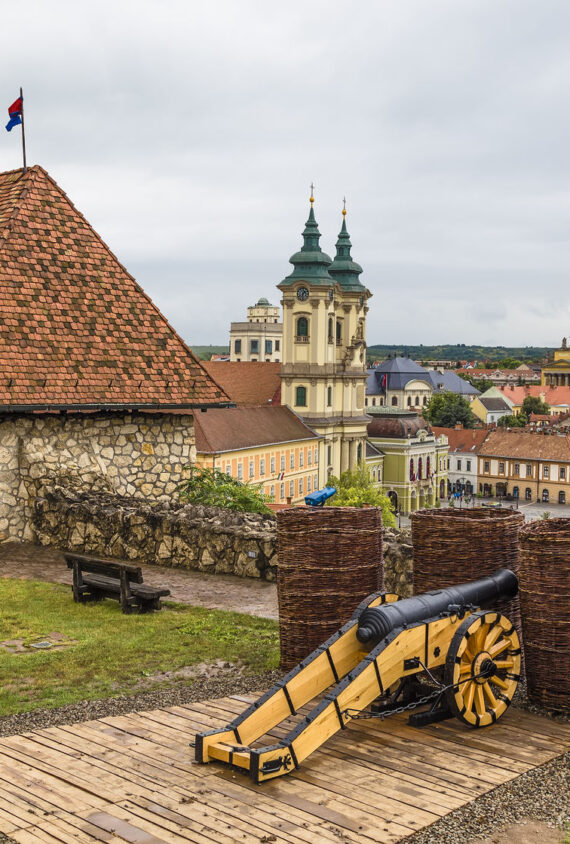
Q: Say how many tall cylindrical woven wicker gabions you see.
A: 3